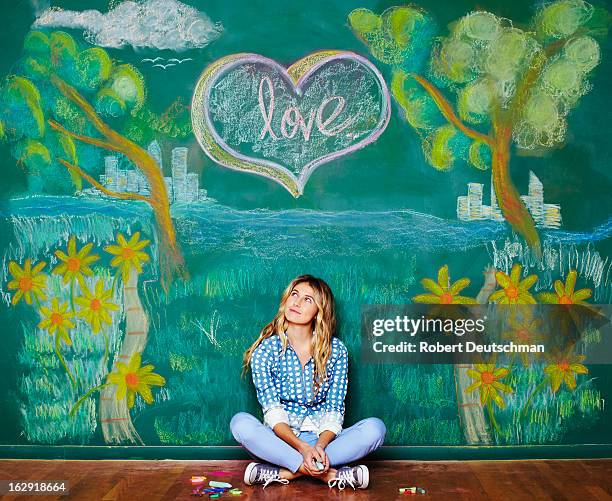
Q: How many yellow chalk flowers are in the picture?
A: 12